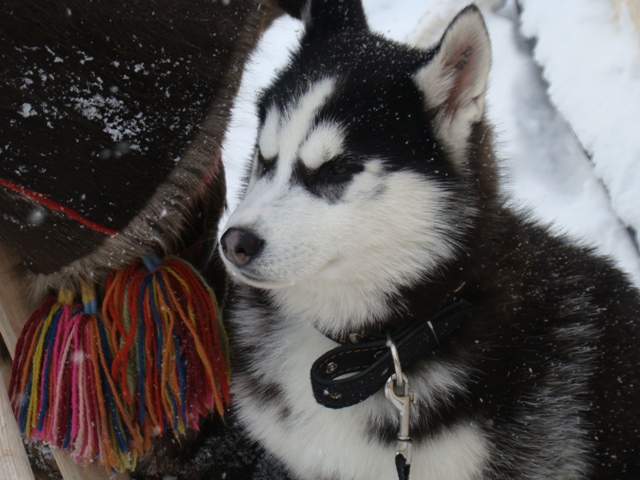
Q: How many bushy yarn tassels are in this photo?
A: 3